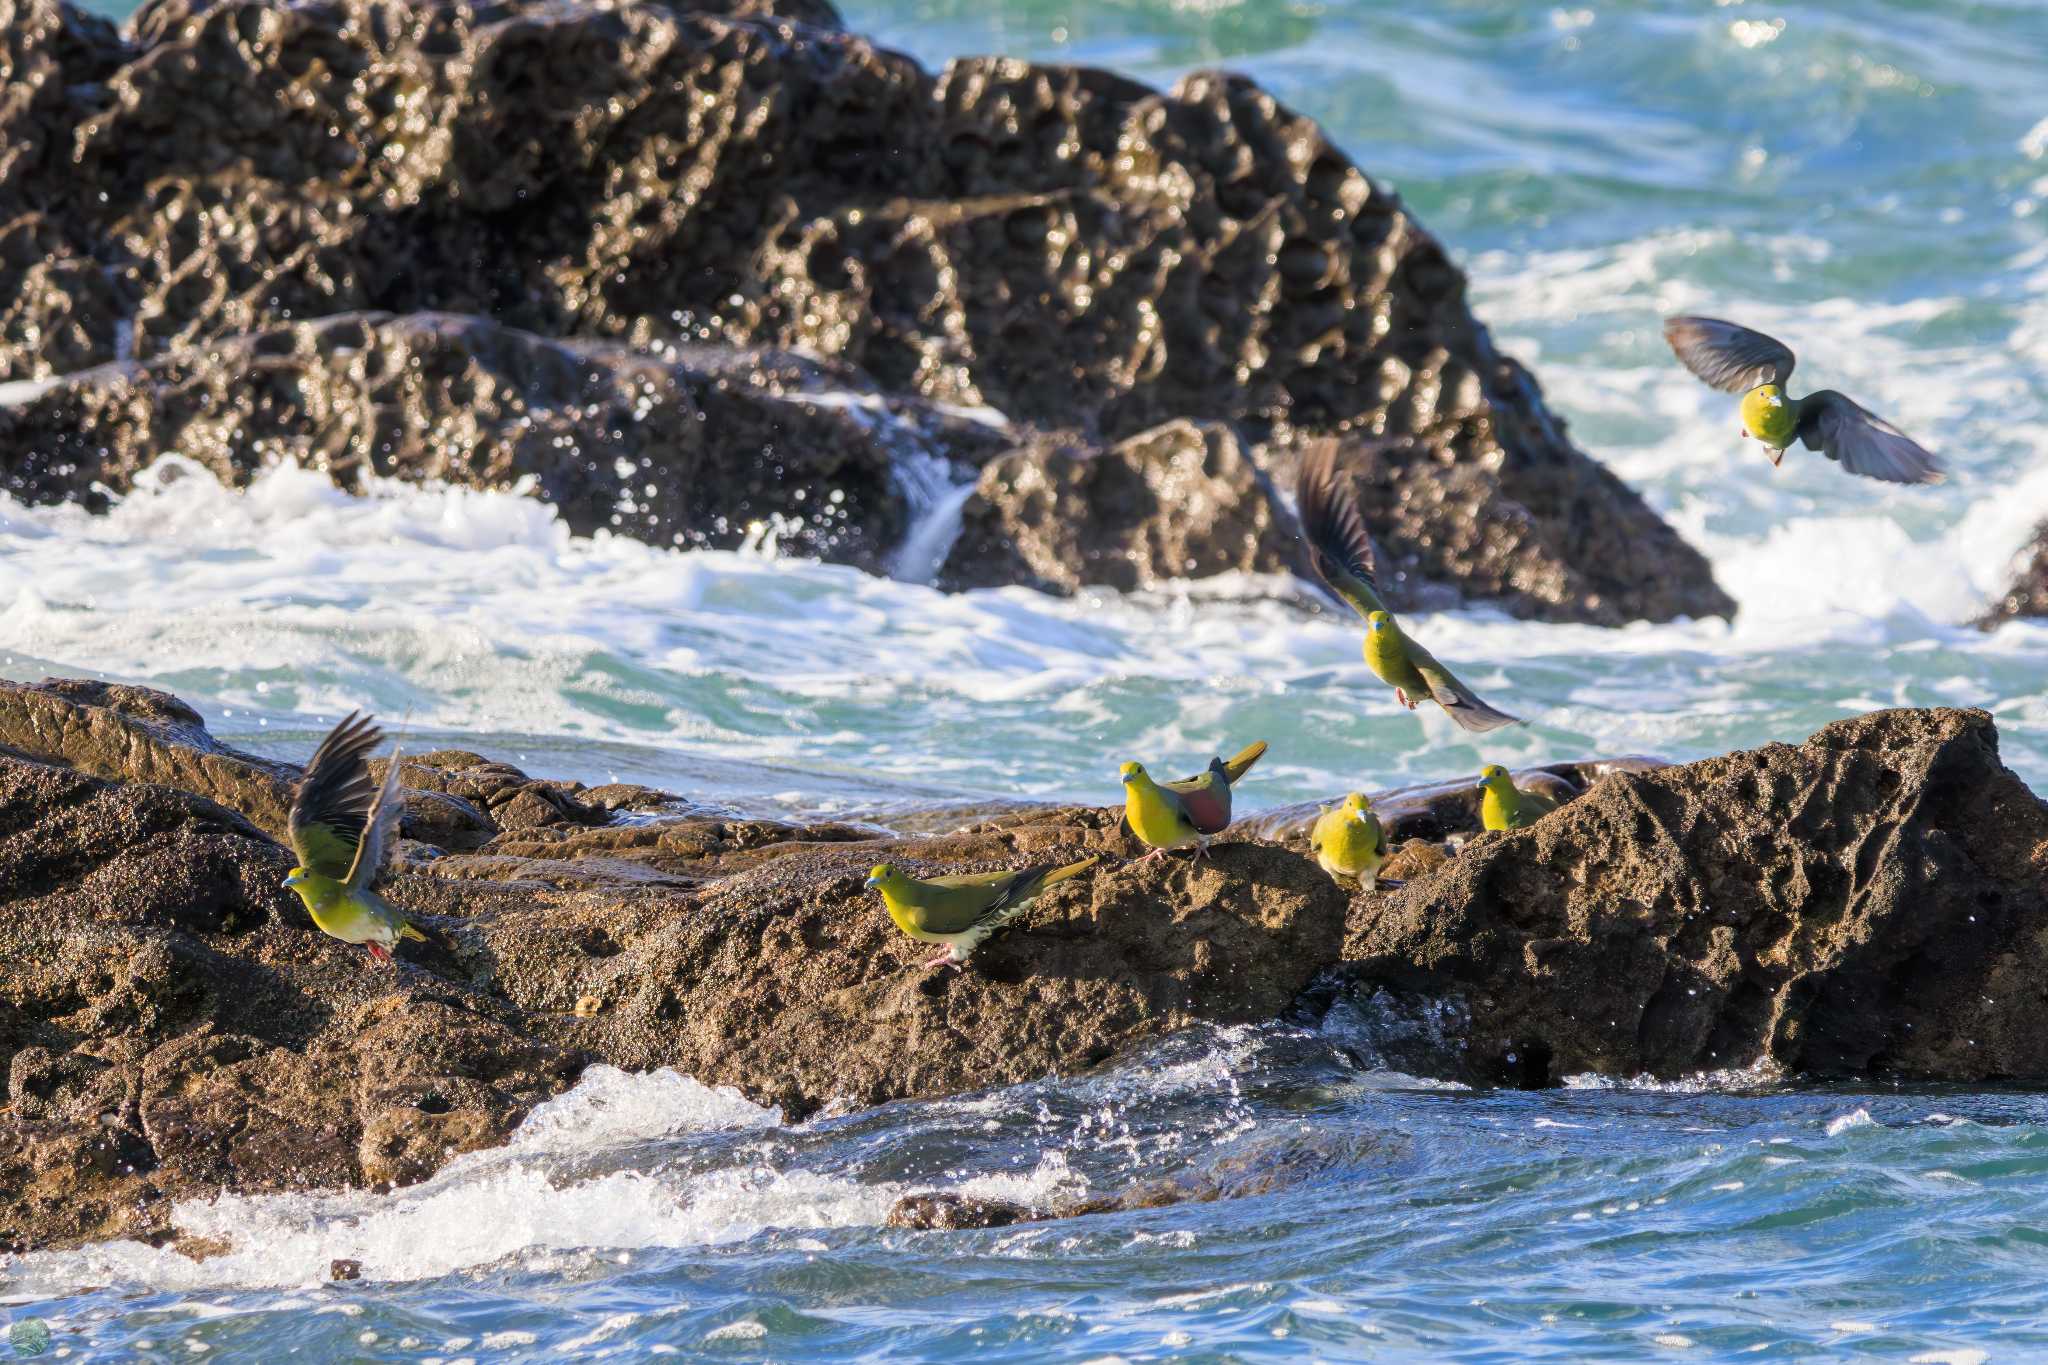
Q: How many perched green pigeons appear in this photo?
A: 4